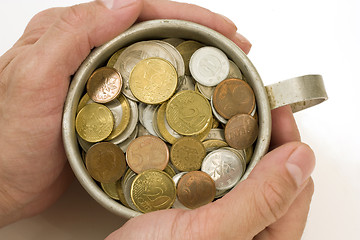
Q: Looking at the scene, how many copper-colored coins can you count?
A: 6